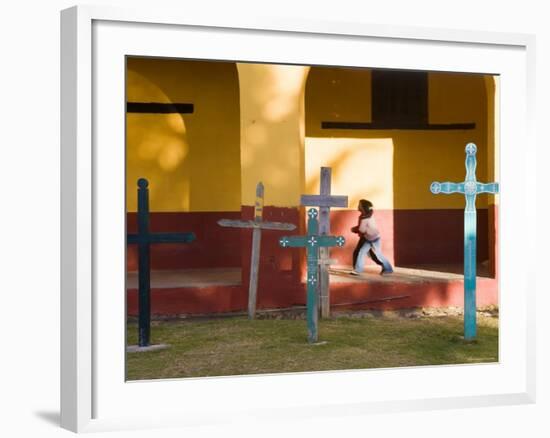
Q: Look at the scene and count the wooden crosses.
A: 5